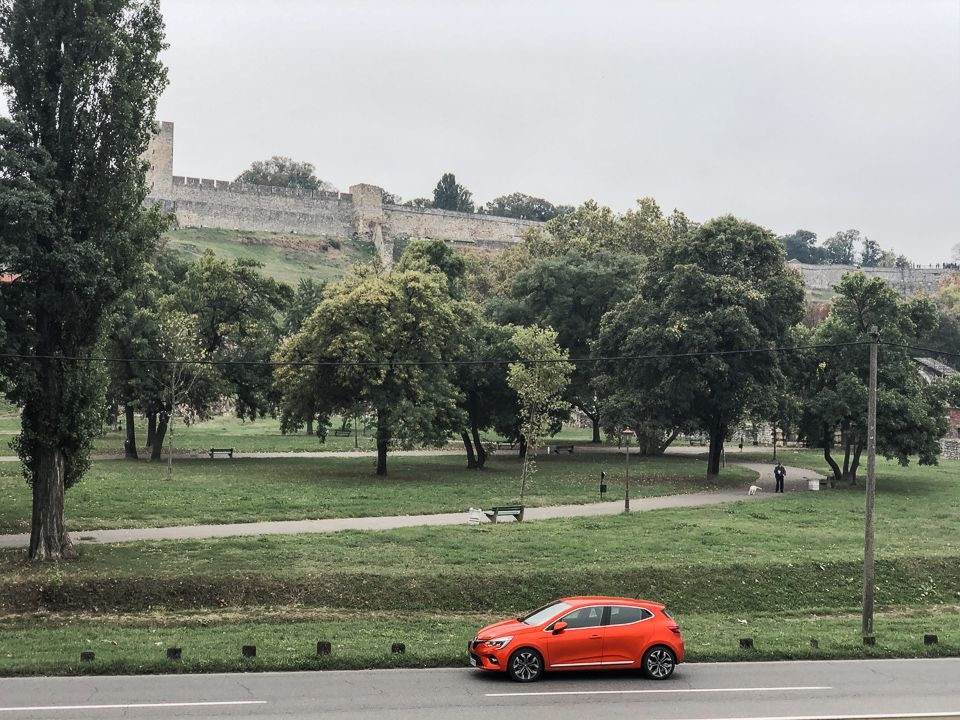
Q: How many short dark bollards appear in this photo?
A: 9